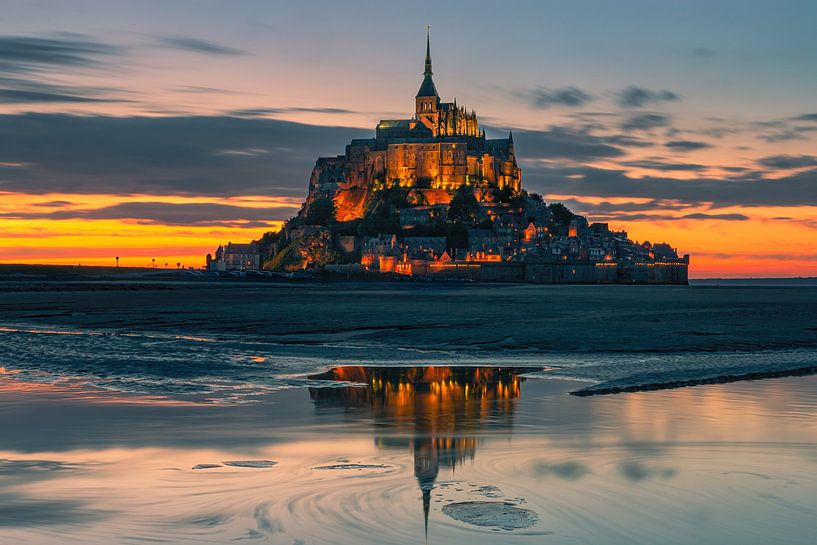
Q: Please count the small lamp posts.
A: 4